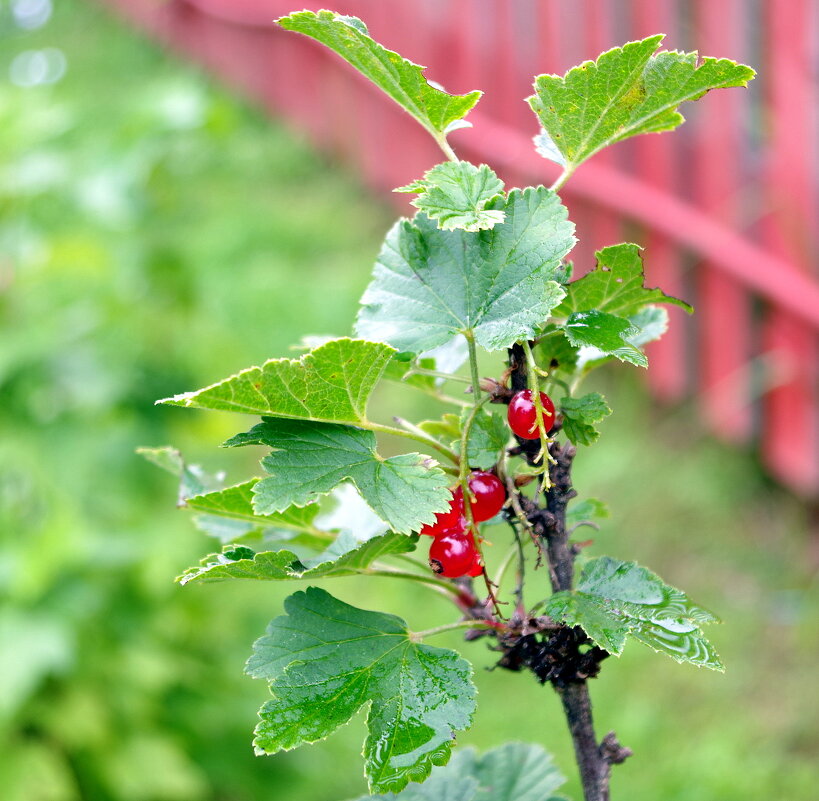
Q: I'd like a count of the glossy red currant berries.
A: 5